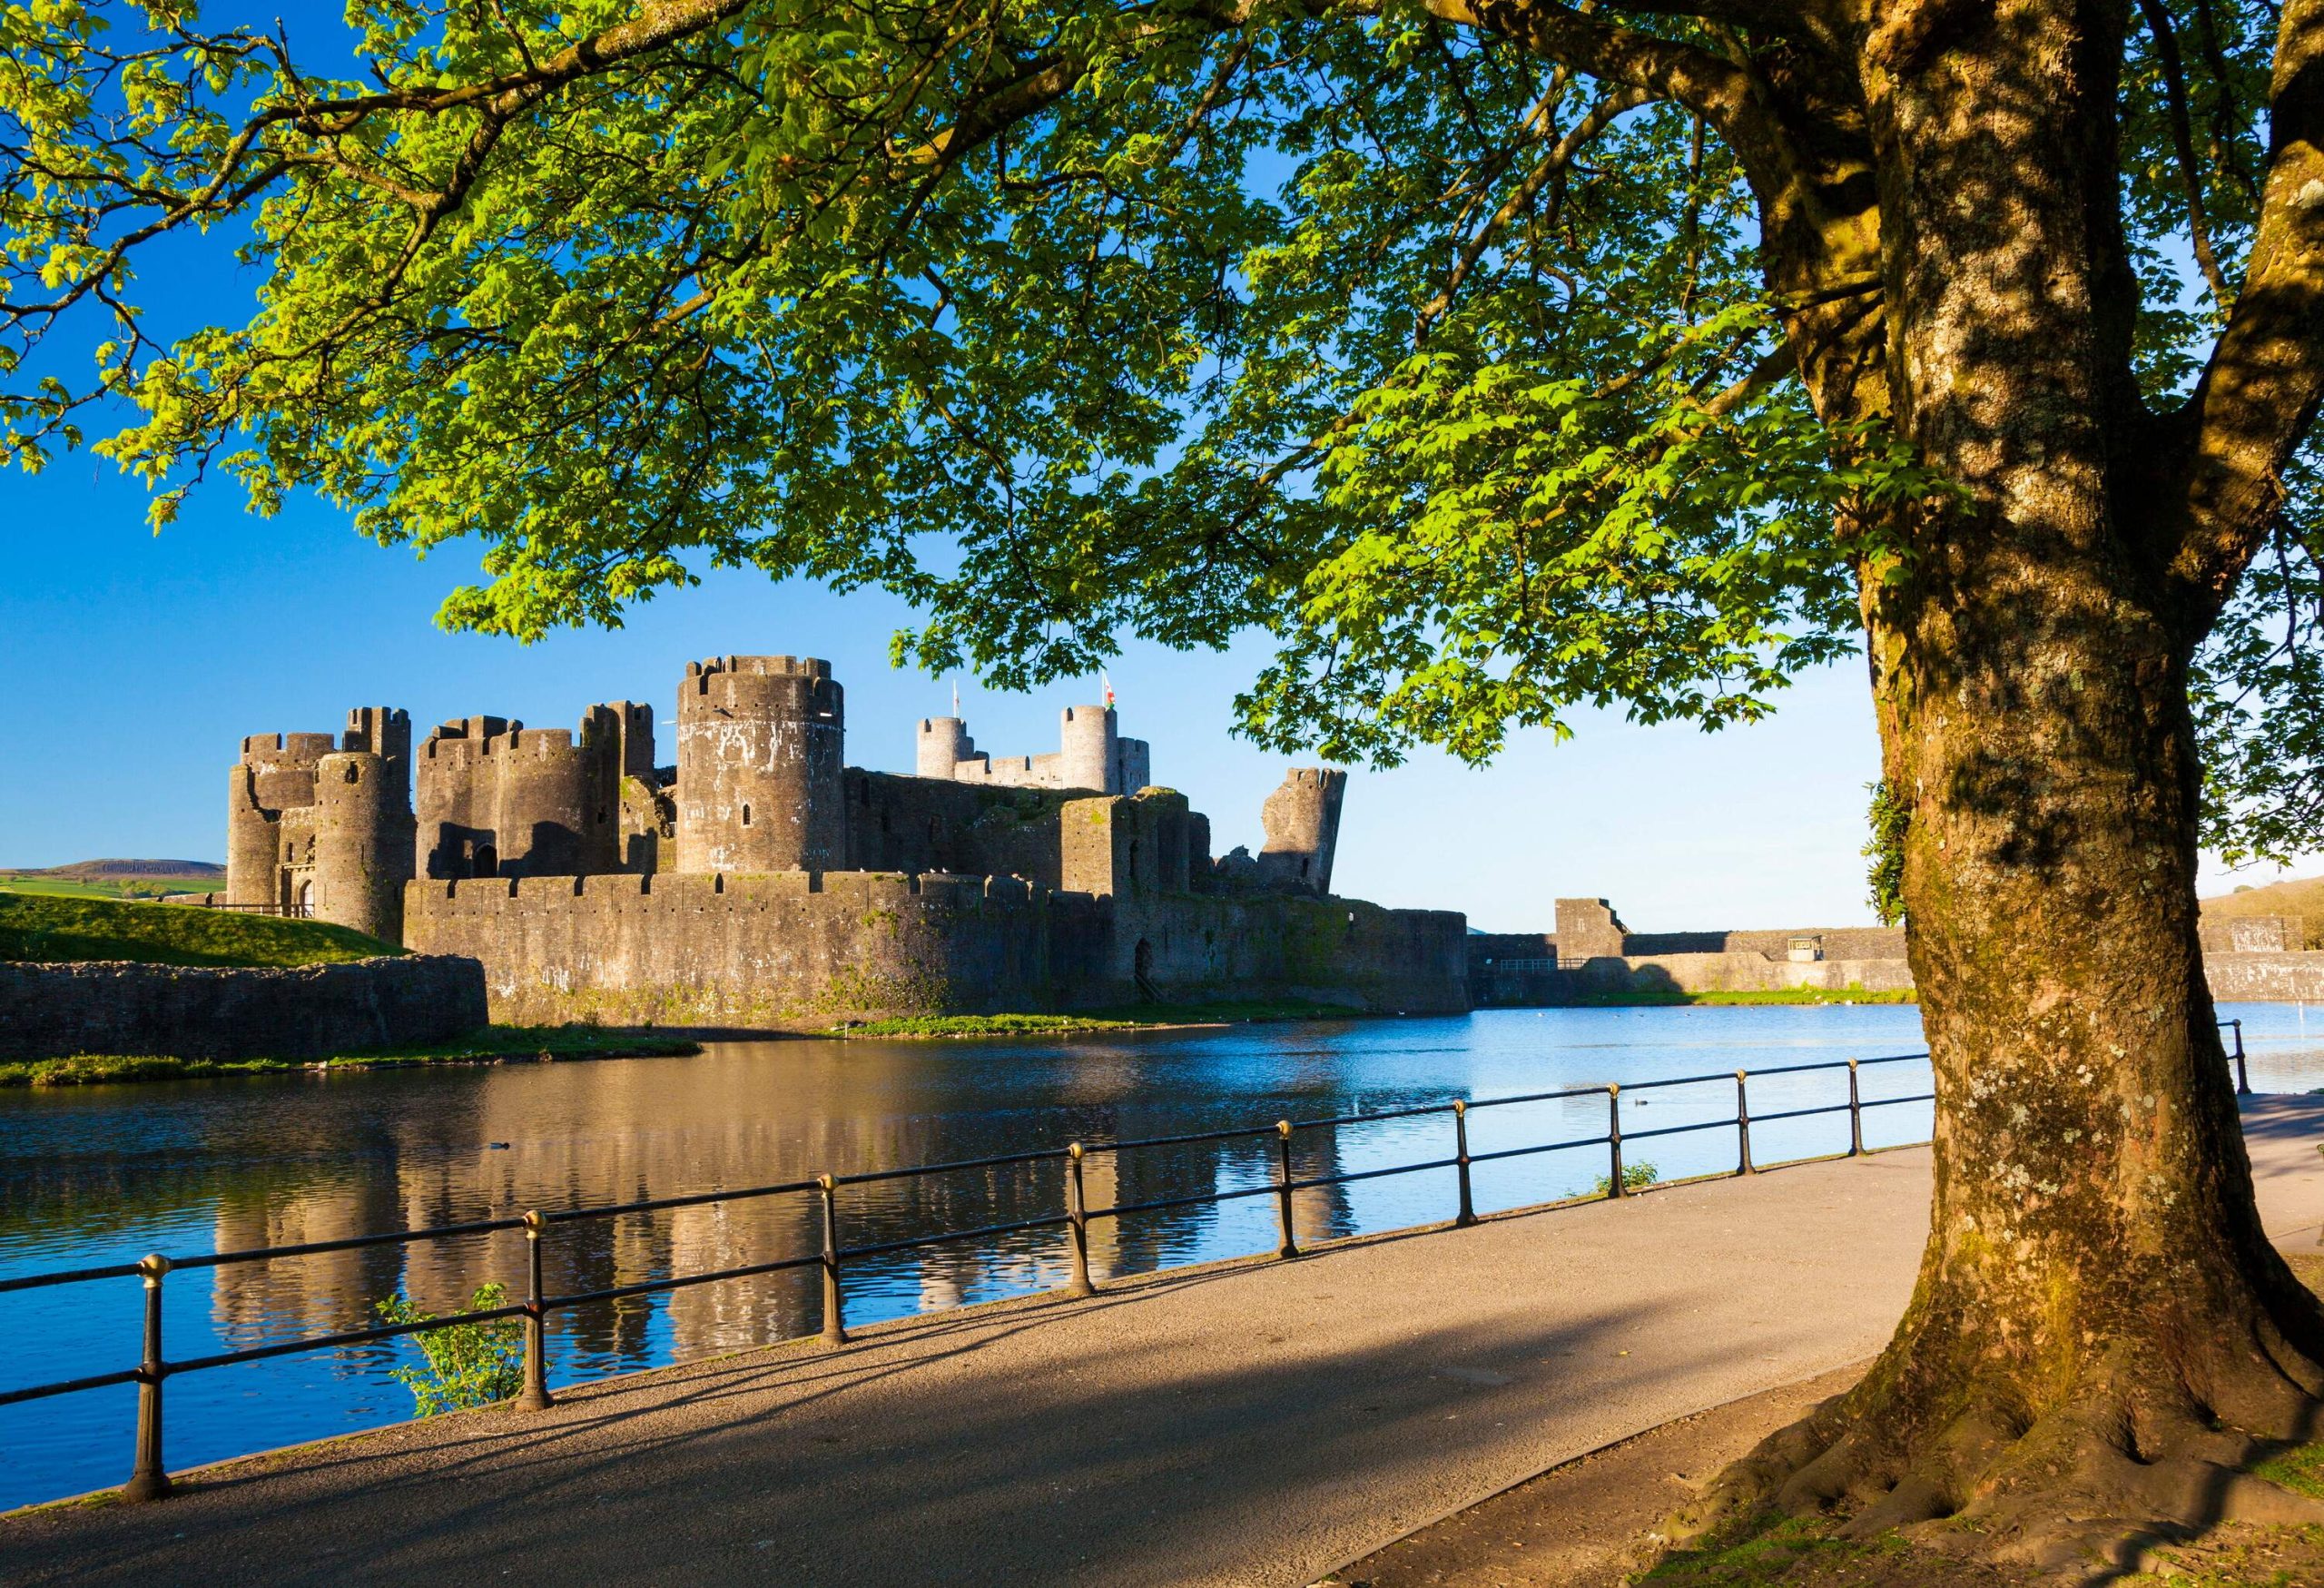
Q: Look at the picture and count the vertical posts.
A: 10